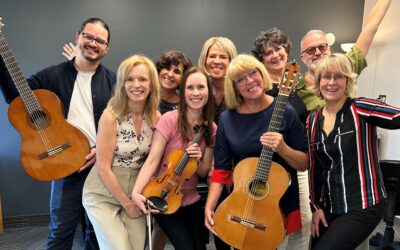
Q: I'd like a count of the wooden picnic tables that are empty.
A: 0